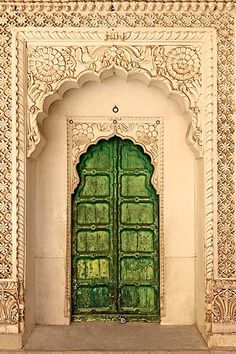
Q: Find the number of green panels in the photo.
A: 12